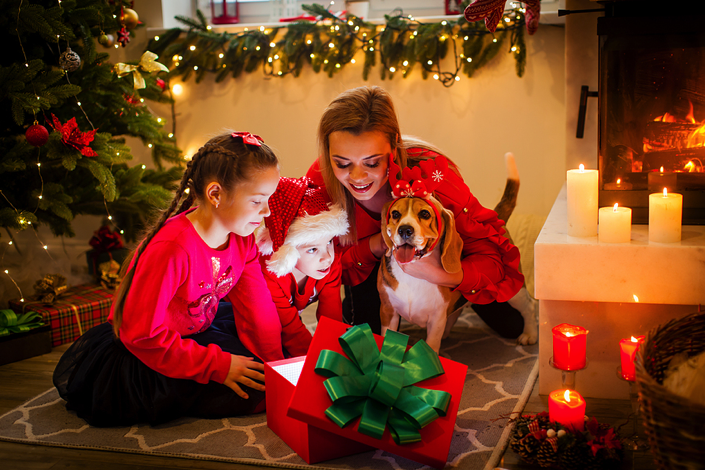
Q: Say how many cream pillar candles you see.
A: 3